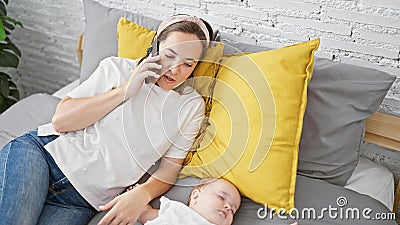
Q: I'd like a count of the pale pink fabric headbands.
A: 1